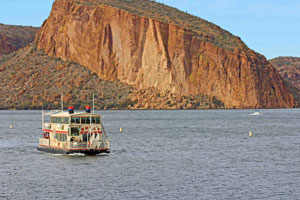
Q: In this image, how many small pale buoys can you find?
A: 3